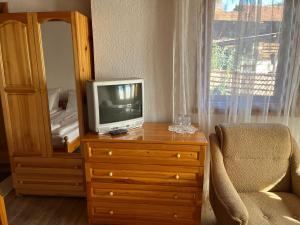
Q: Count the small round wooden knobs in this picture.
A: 12